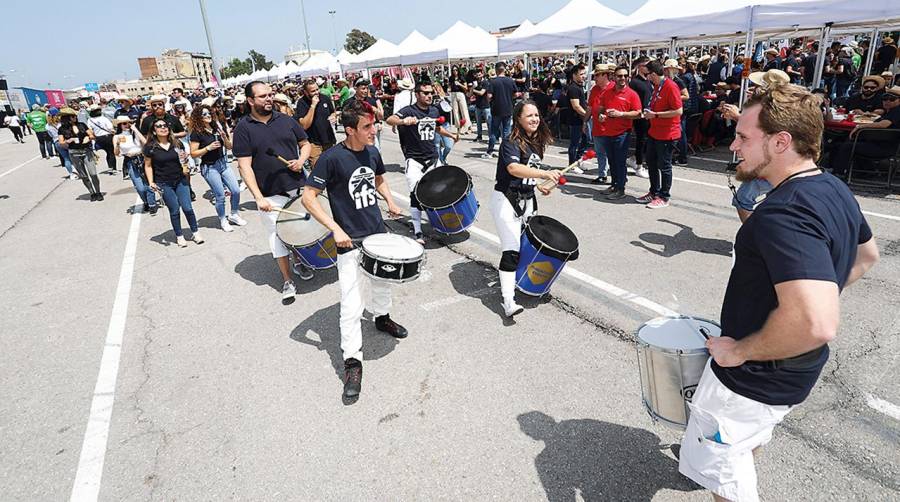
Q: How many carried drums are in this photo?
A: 5